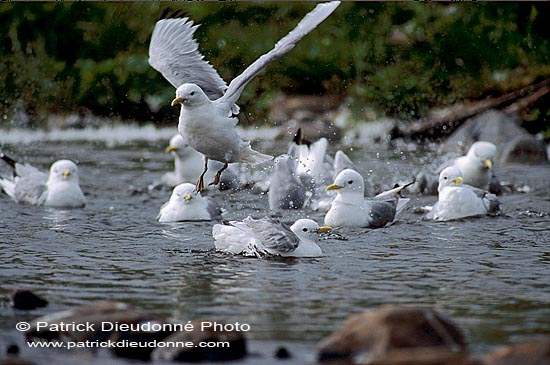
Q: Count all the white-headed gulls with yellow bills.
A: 8